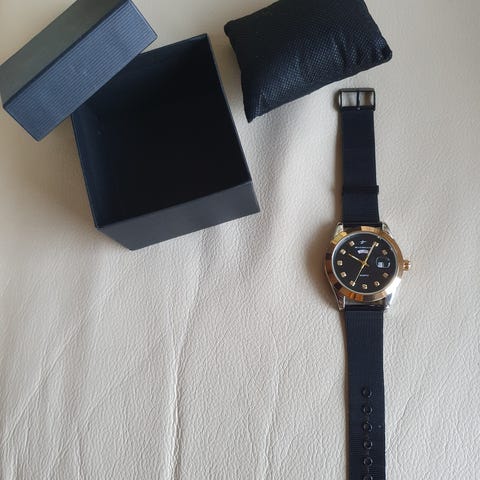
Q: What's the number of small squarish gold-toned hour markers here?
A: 10